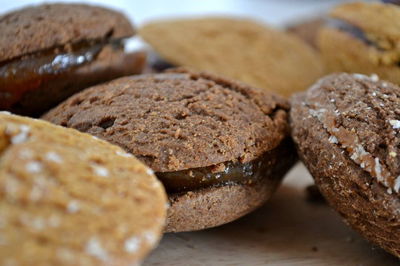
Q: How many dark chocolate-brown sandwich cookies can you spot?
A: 3